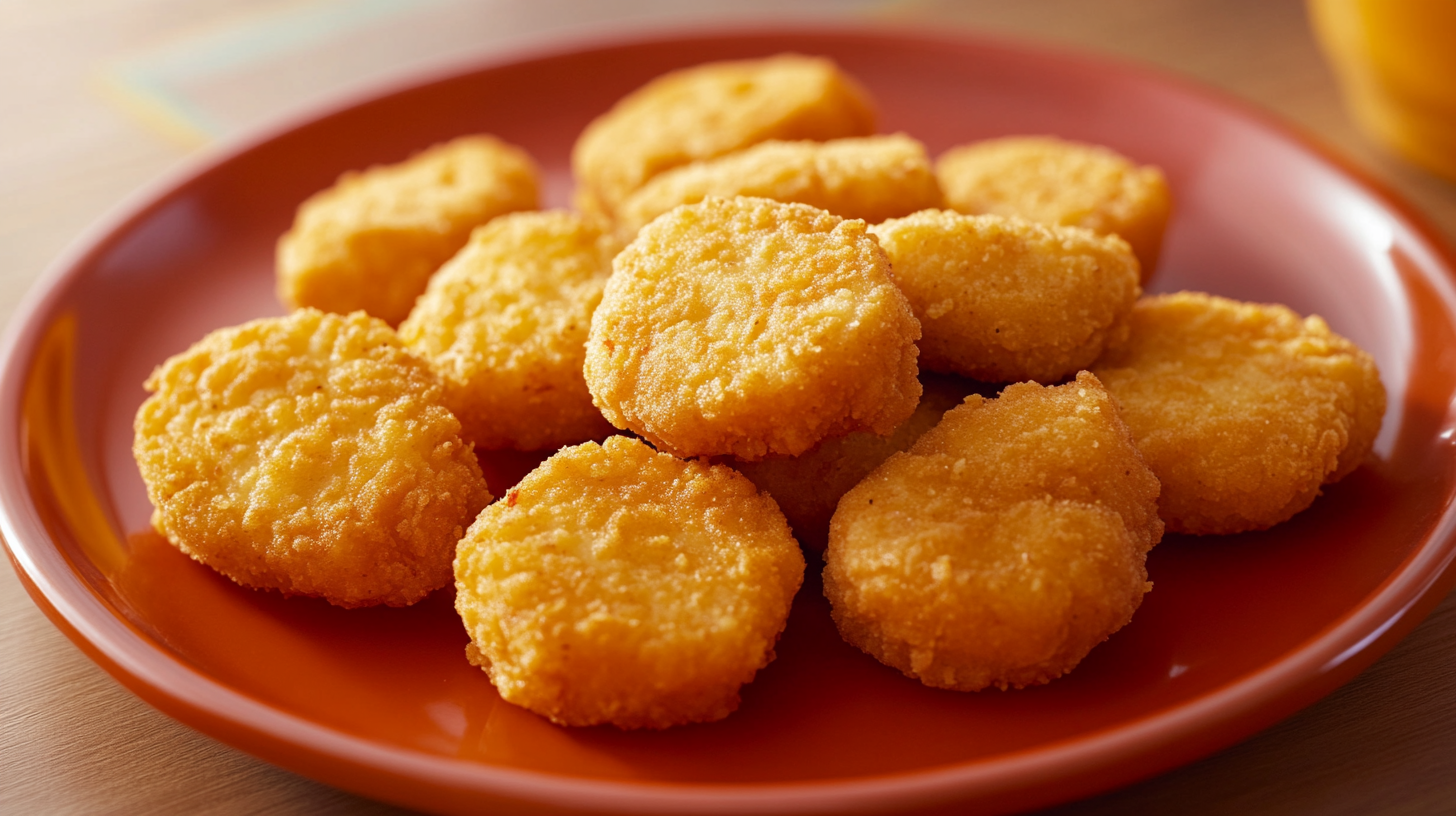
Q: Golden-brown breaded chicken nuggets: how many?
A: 12